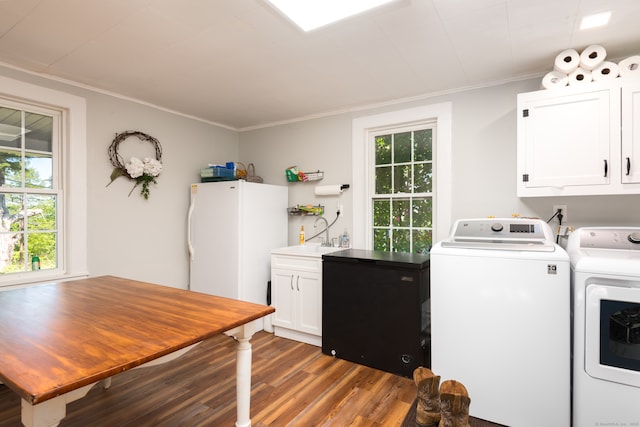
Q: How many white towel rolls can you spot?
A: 7